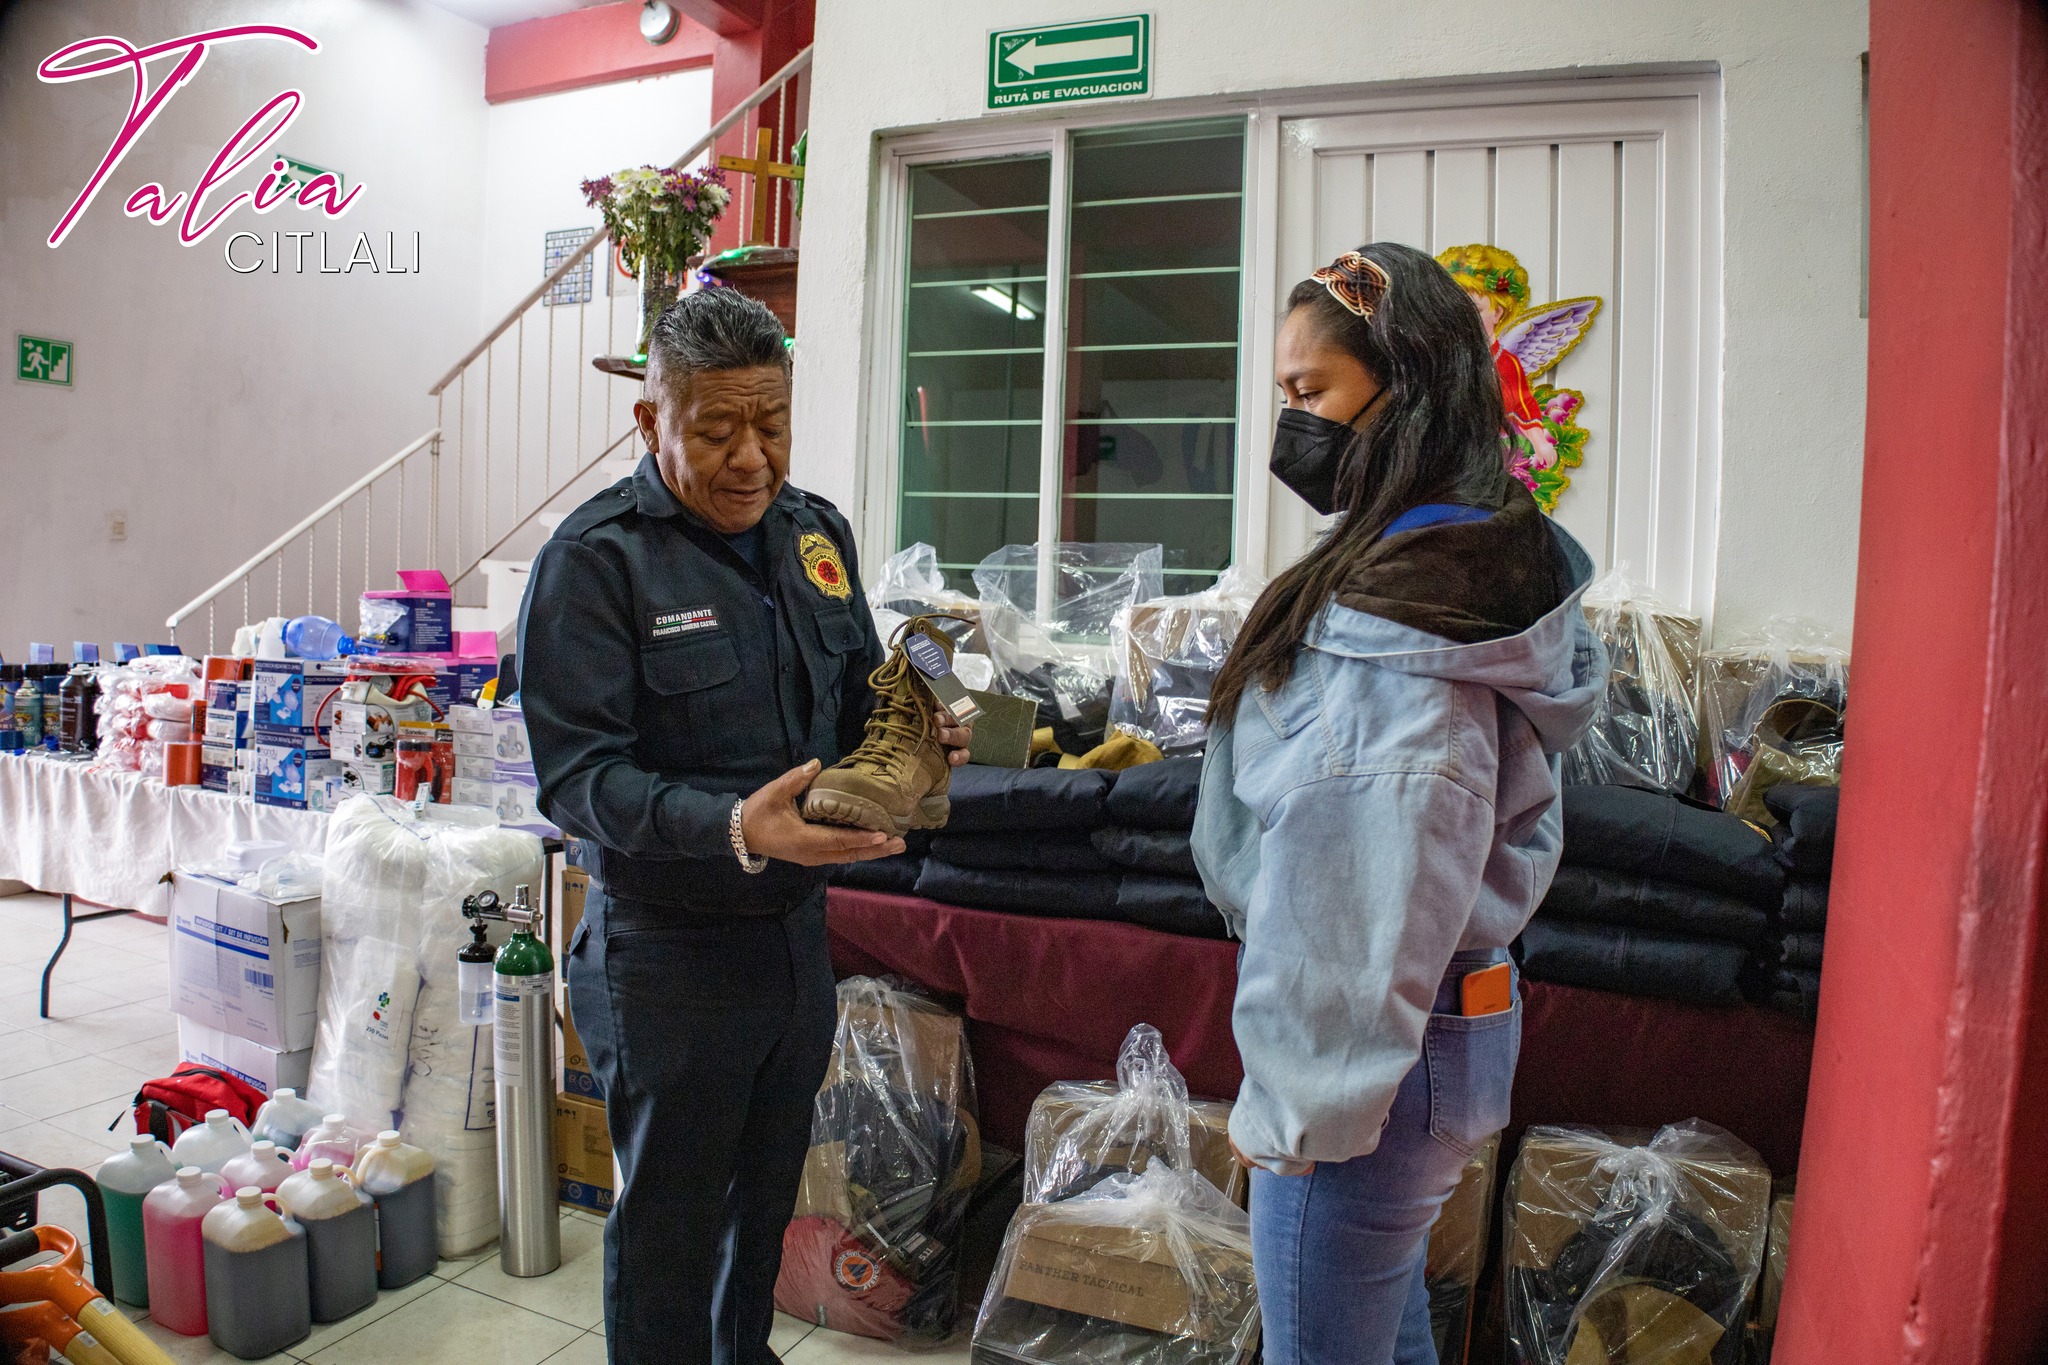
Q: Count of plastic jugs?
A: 9